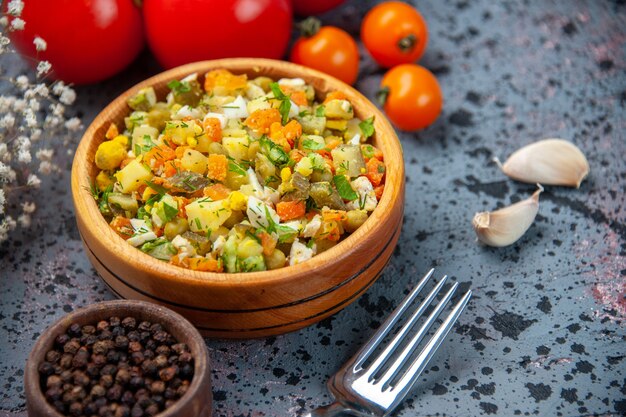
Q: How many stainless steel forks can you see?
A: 1